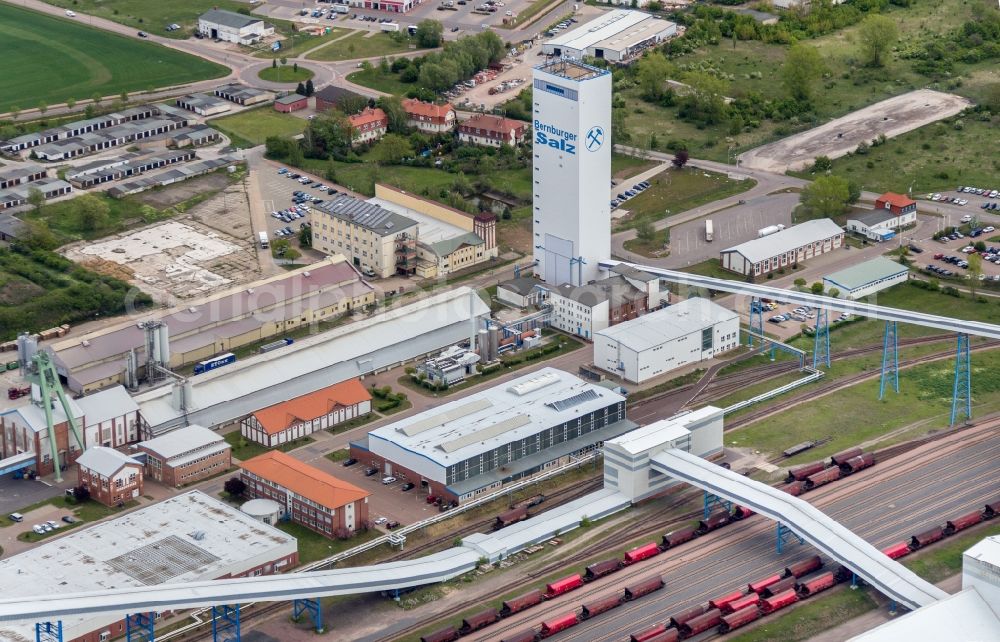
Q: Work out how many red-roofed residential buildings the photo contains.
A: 3